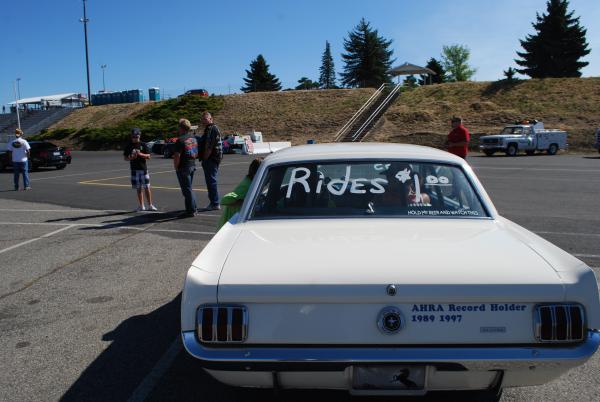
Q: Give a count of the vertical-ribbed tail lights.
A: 2